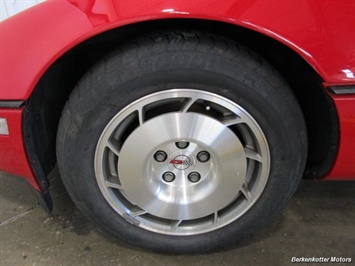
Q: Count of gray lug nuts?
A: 5